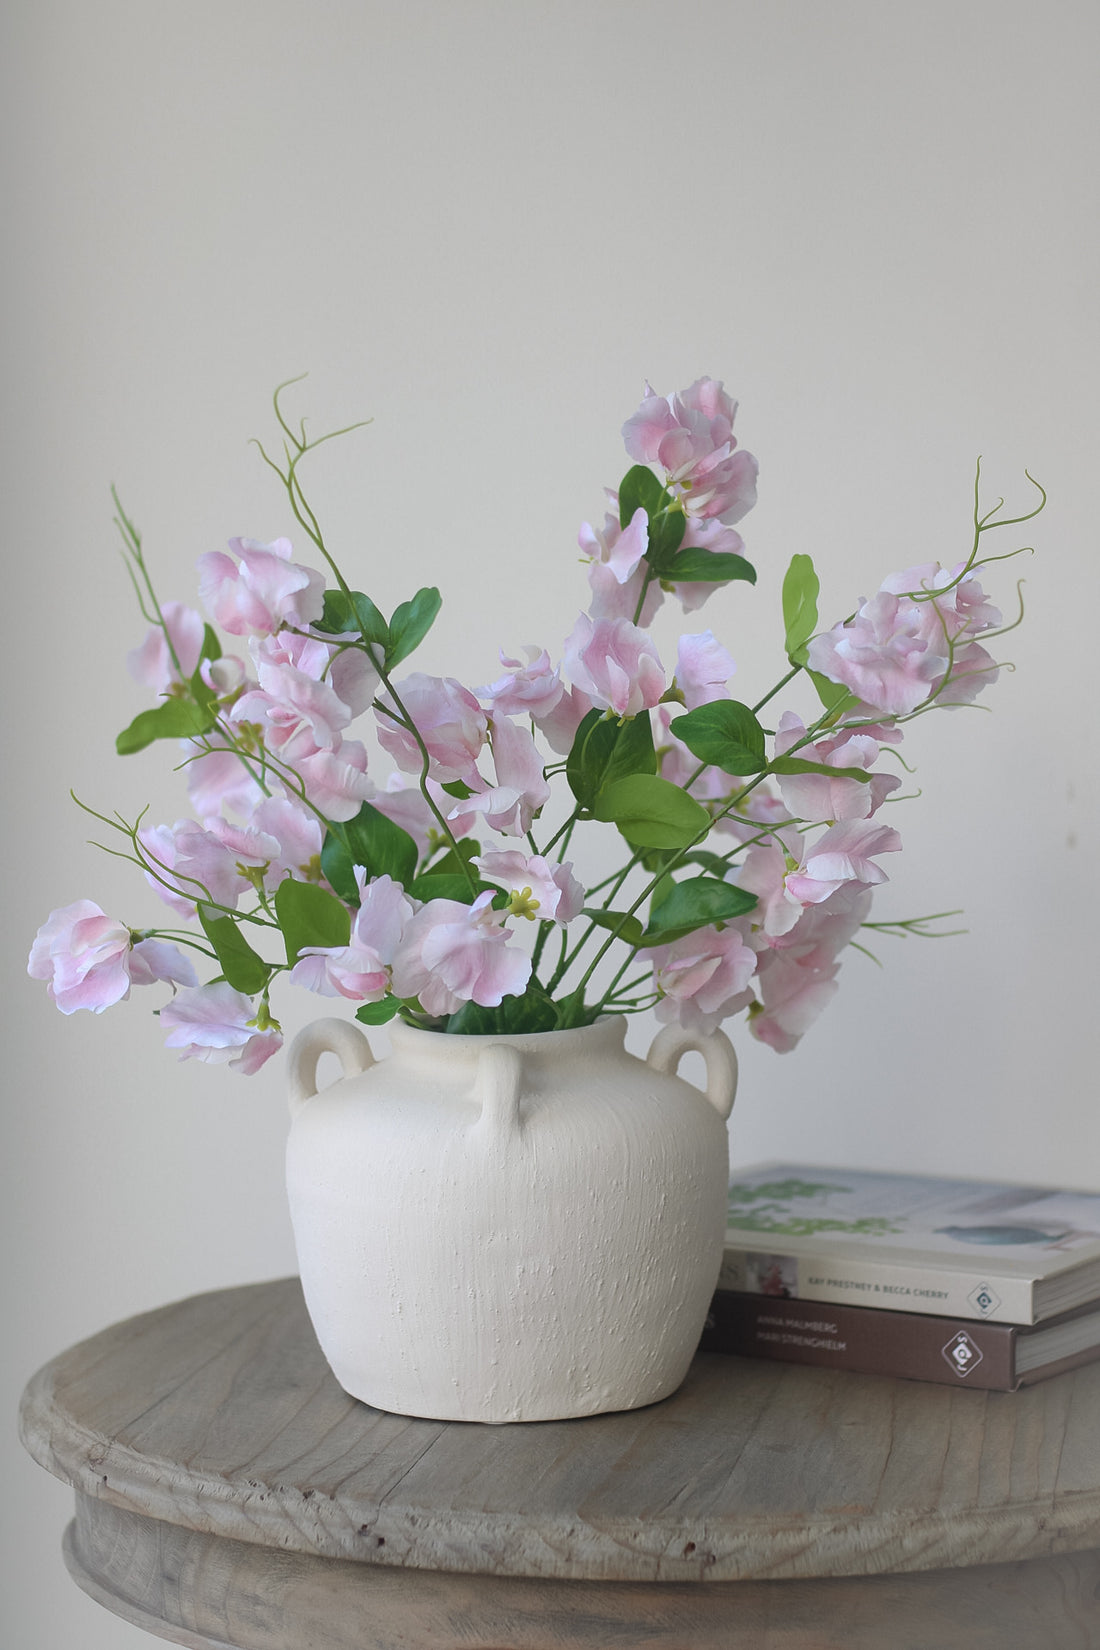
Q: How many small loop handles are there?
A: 3